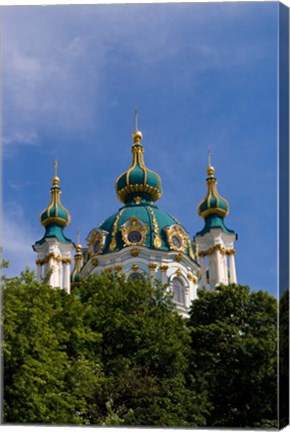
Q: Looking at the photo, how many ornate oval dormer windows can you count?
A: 3